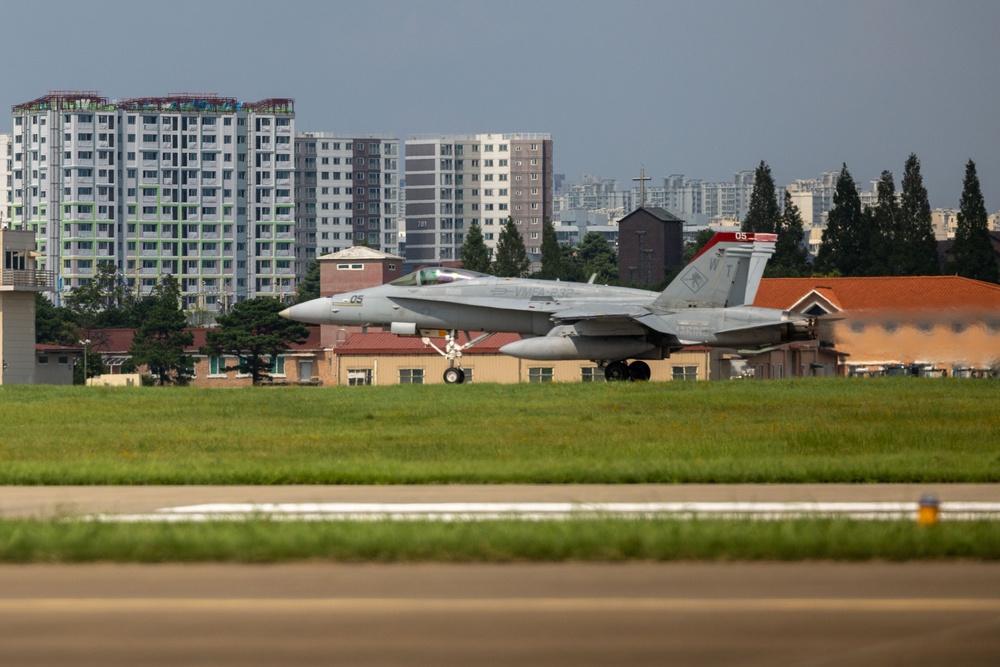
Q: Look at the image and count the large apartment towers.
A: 3